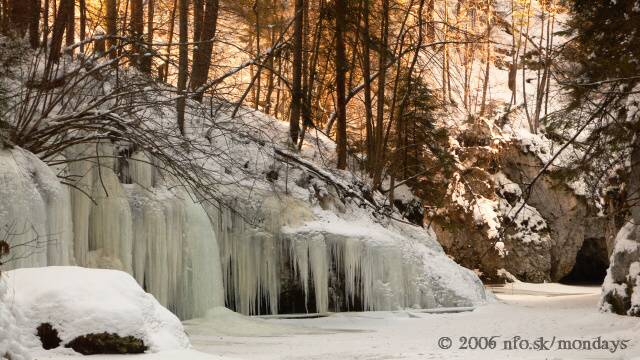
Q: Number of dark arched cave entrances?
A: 1